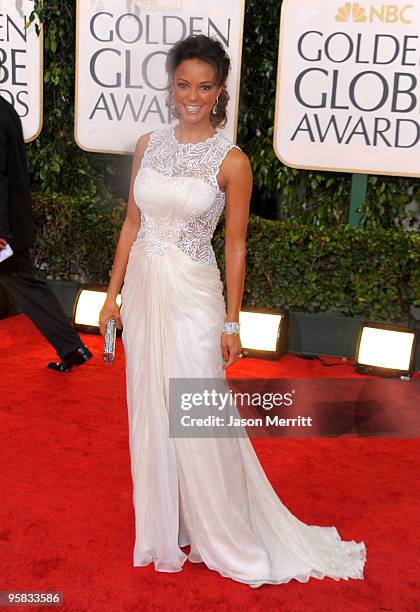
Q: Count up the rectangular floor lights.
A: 3